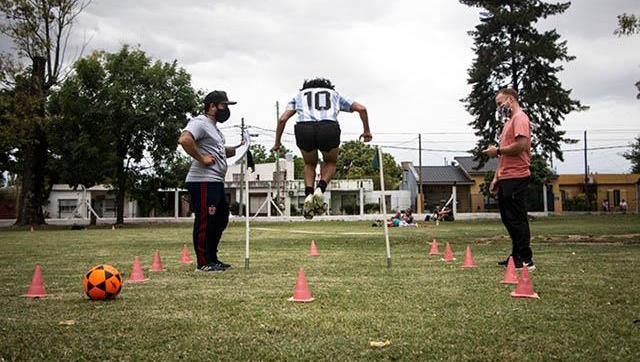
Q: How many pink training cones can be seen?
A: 11